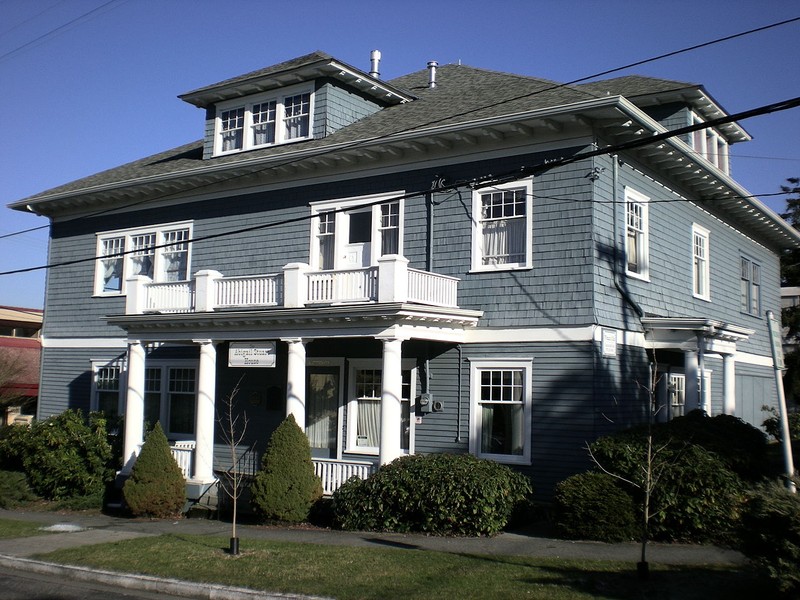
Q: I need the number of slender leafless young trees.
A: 2